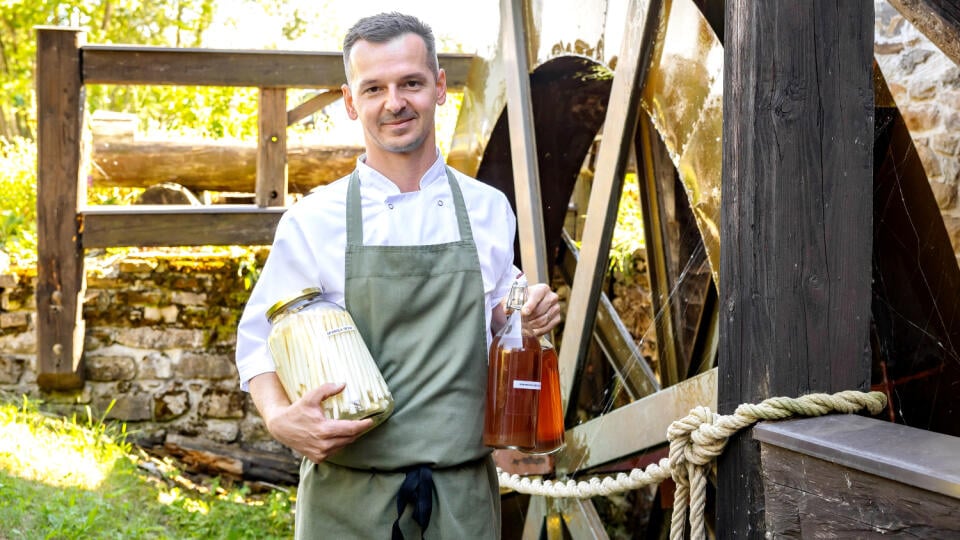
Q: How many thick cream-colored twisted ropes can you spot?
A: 1